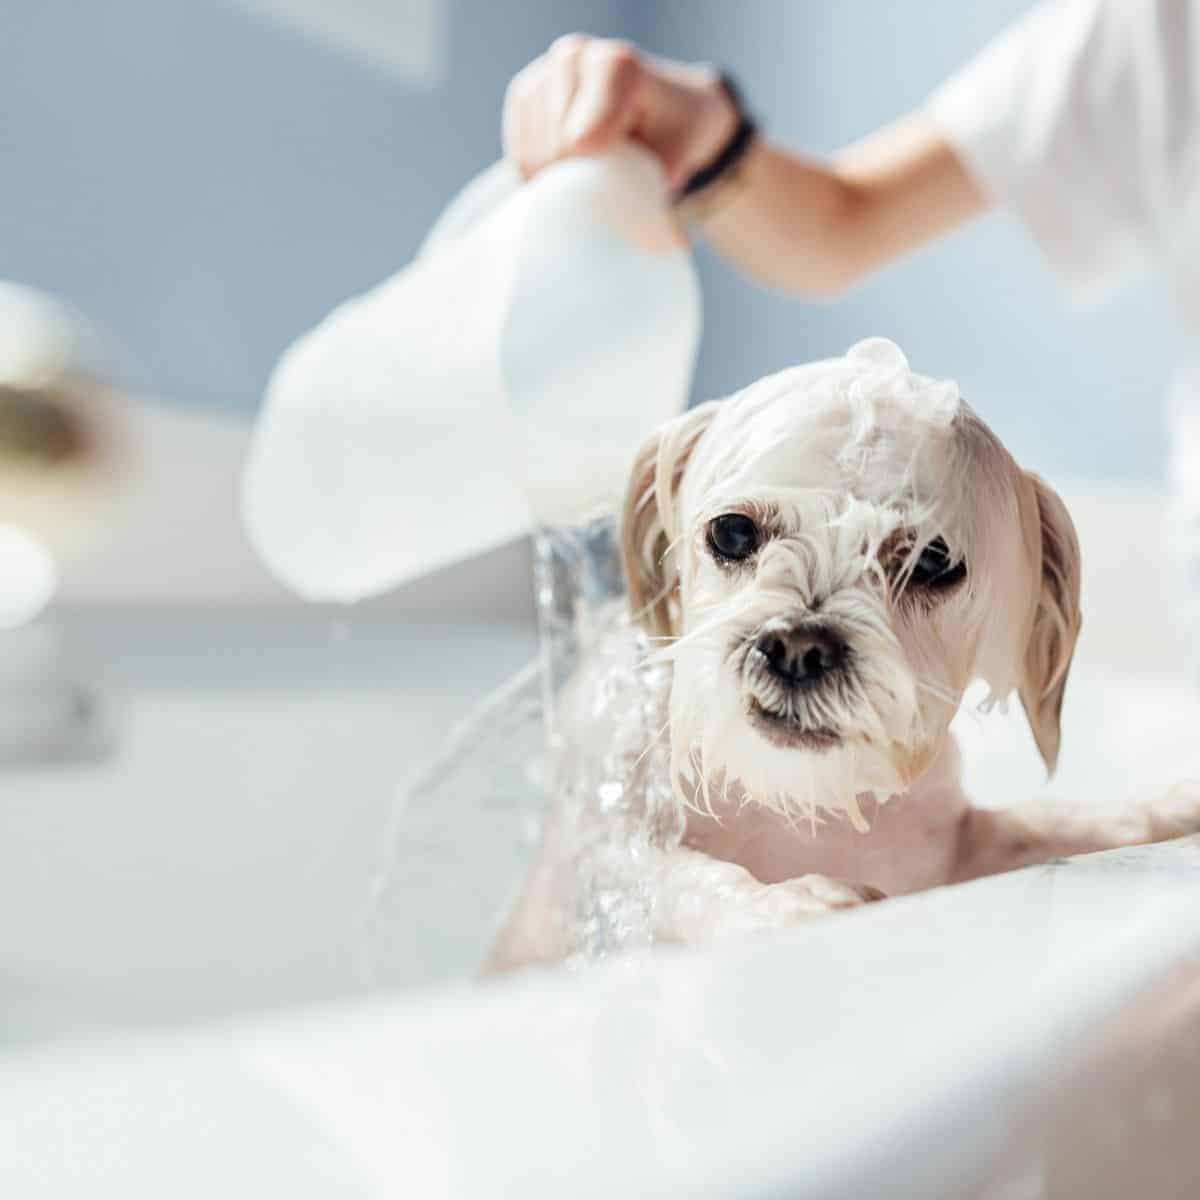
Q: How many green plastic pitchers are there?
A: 0